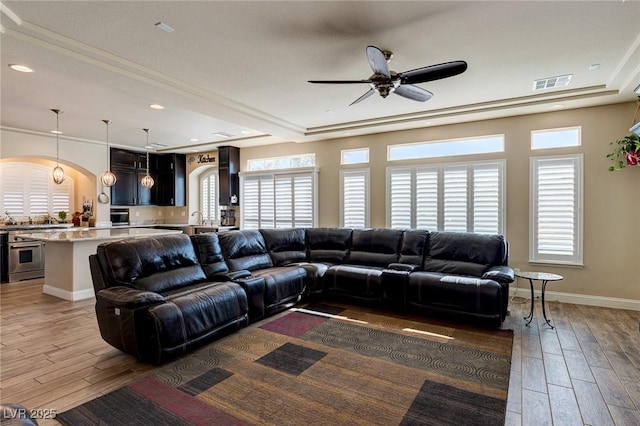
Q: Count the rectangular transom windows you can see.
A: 4